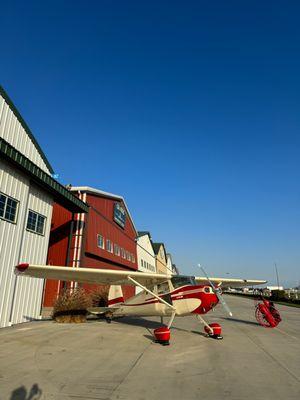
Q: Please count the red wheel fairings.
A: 2